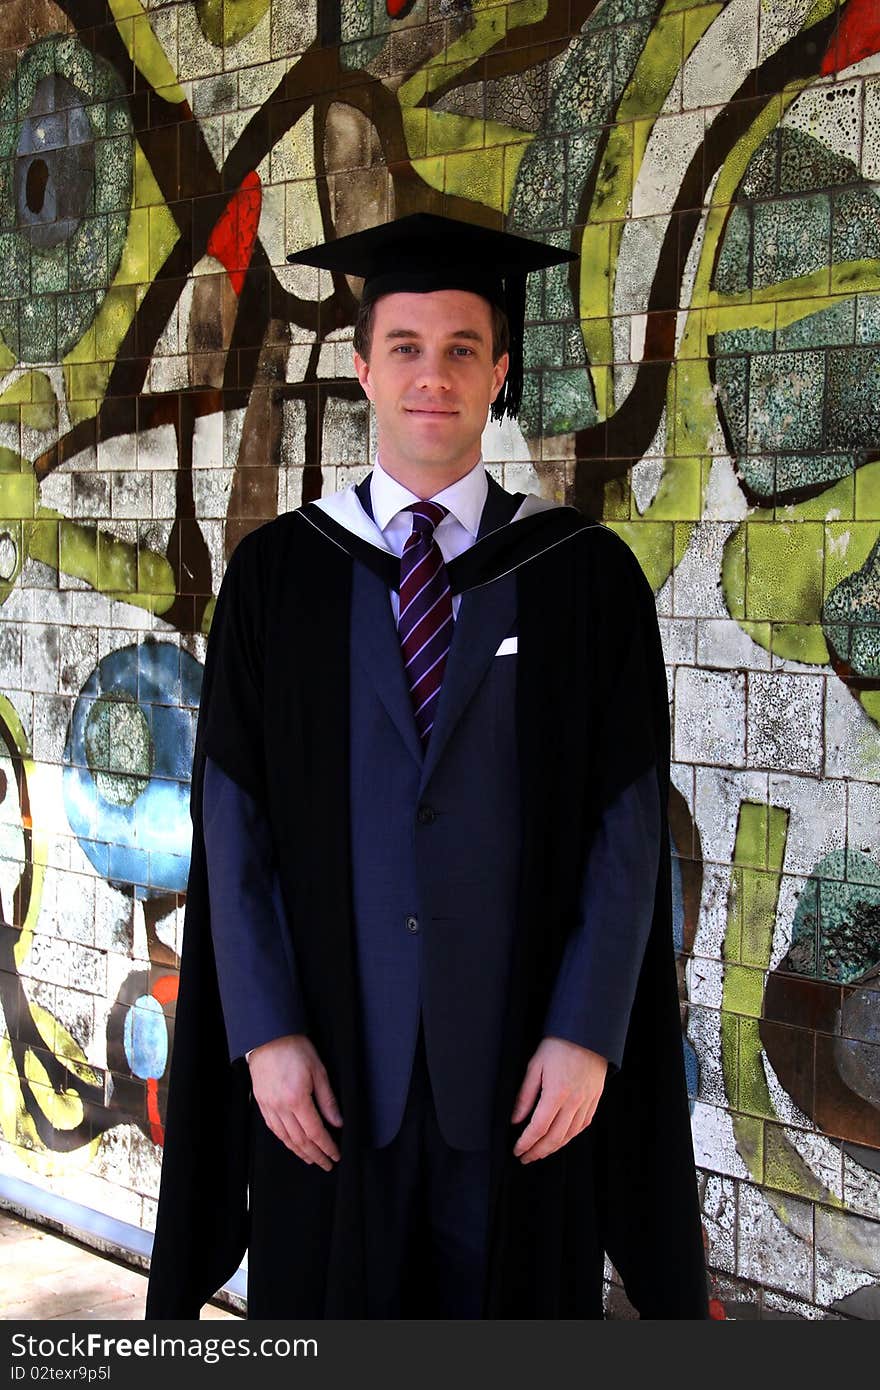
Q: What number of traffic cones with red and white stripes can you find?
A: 0